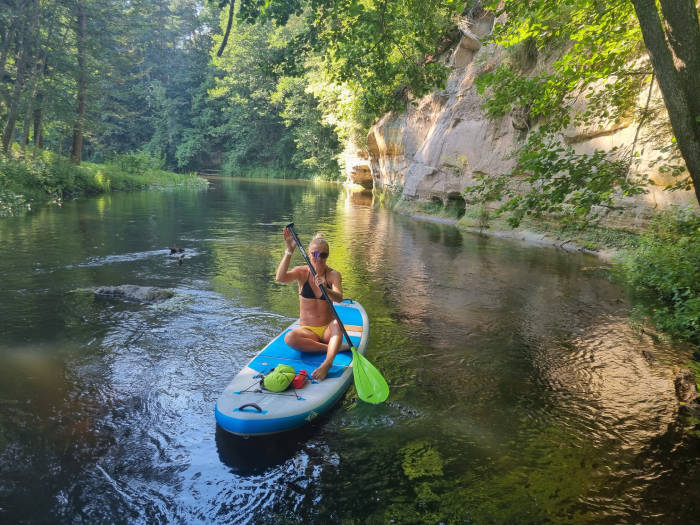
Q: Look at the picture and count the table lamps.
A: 0